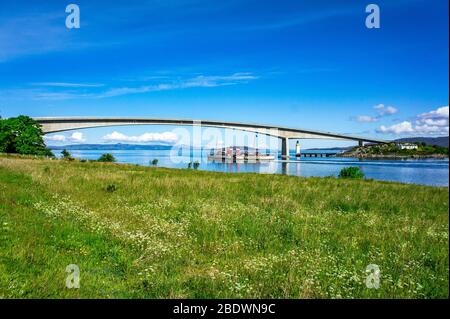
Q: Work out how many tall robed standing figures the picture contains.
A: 0